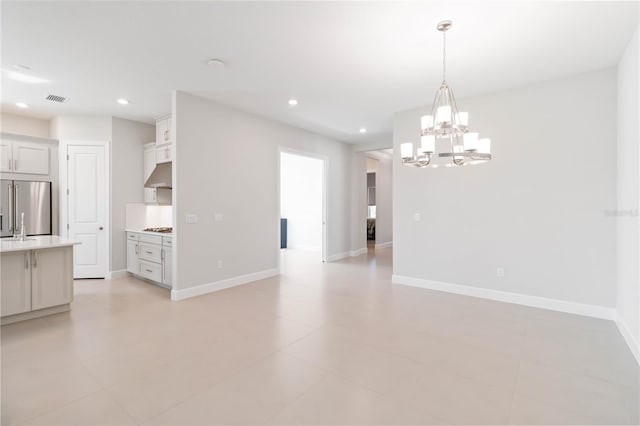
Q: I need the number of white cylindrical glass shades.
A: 9